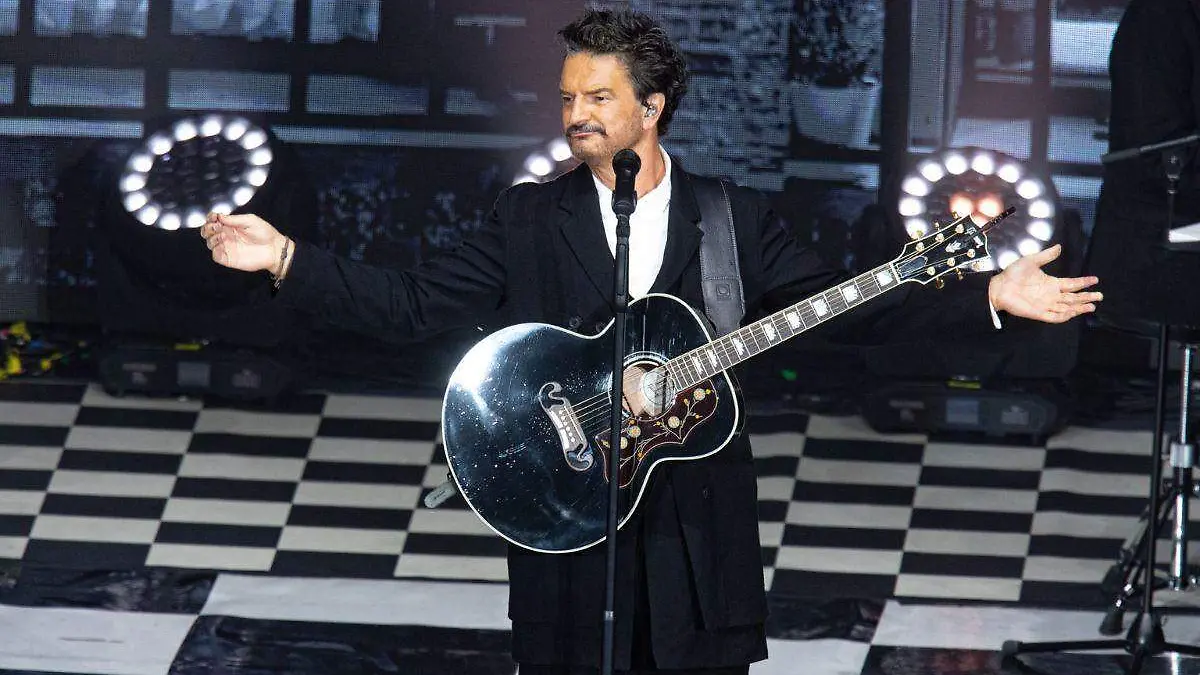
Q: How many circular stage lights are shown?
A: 3